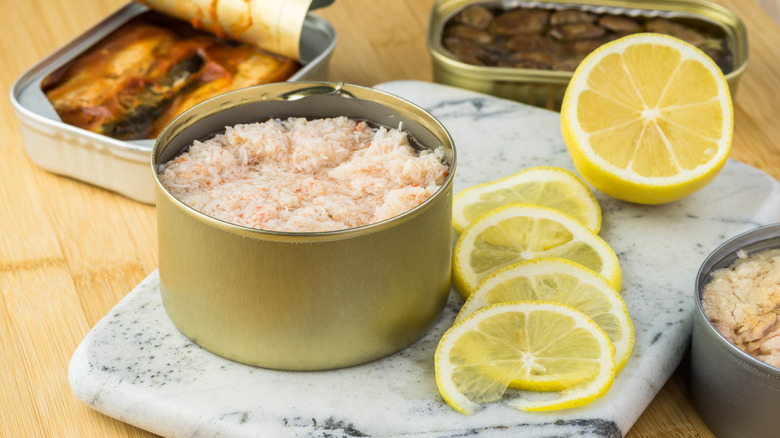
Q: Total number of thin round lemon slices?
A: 4